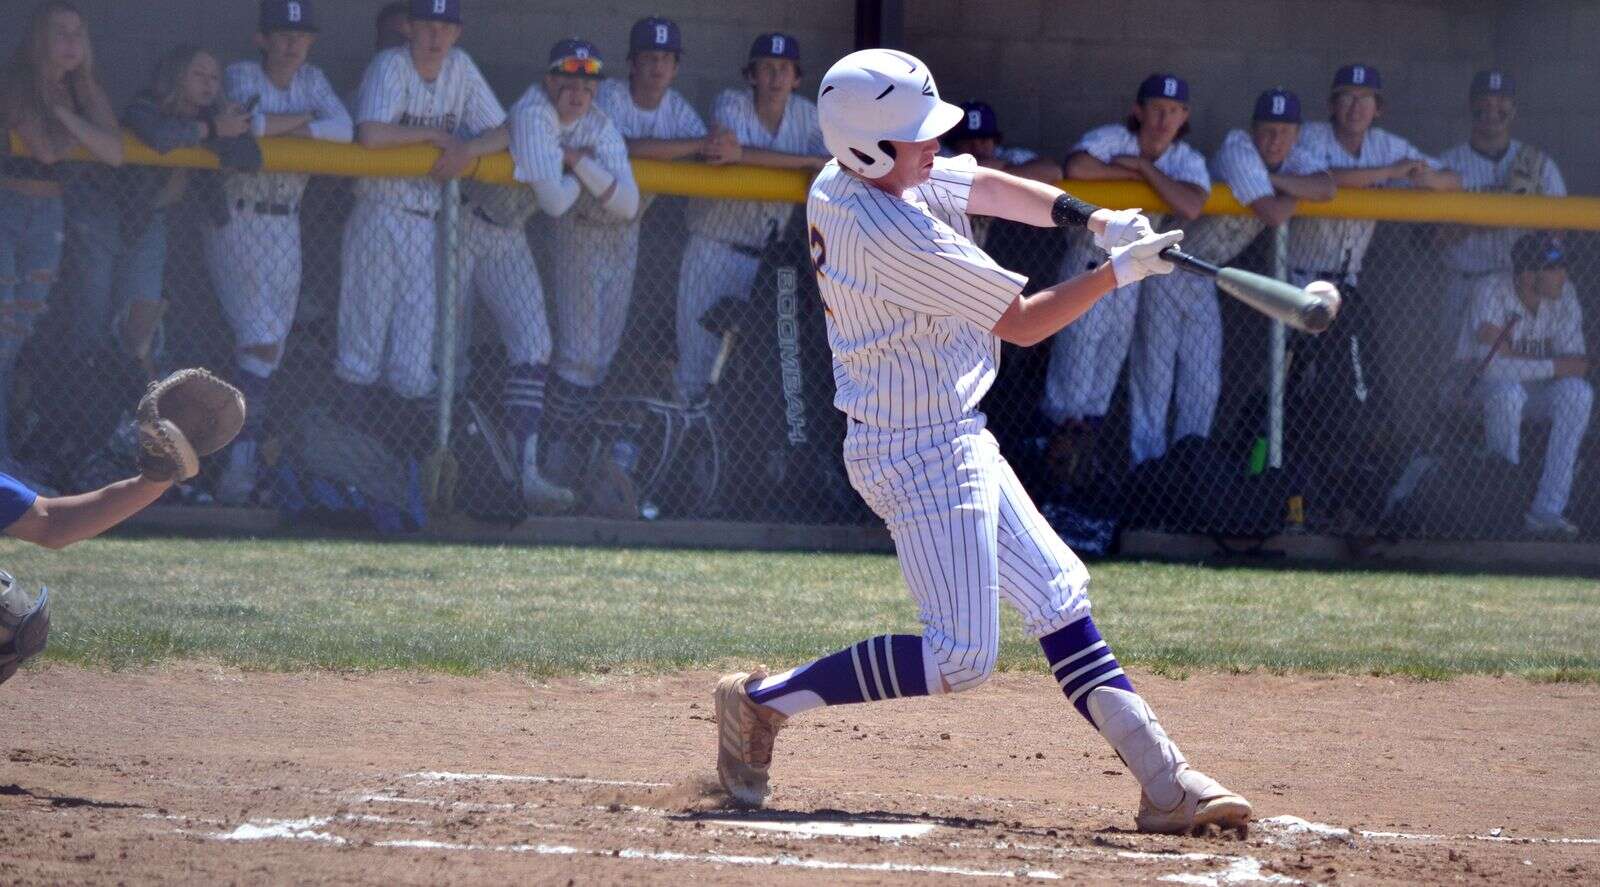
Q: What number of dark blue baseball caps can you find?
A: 11